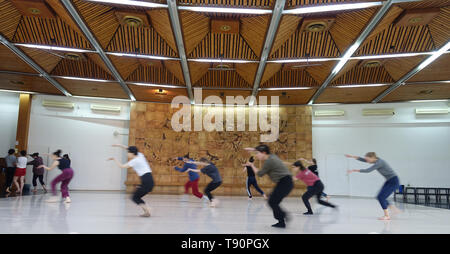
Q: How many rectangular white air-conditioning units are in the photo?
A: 5